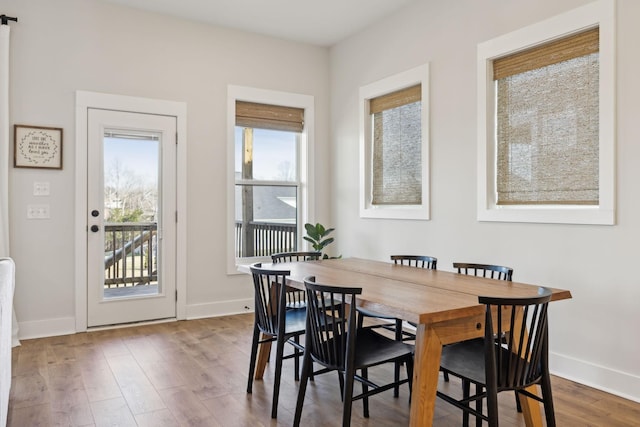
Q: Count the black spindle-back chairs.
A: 6